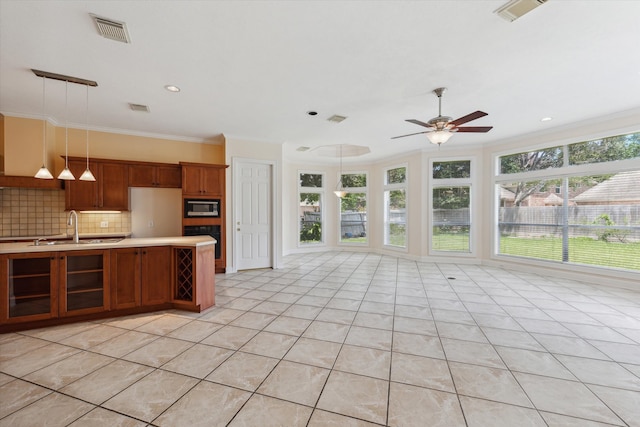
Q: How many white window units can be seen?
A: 5